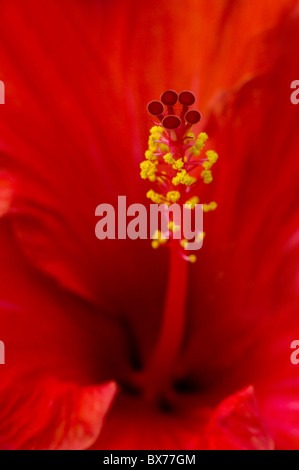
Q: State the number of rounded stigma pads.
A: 5